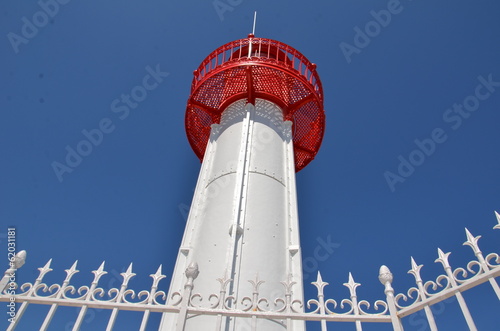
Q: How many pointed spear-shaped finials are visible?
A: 14